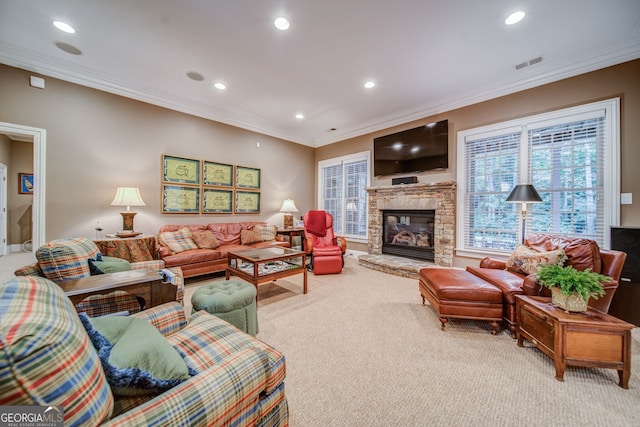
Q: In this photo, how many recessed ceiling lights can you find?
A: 6